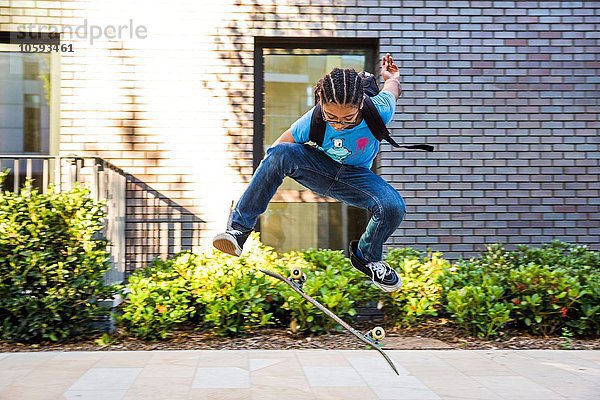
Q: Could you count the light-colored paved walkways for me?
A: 1